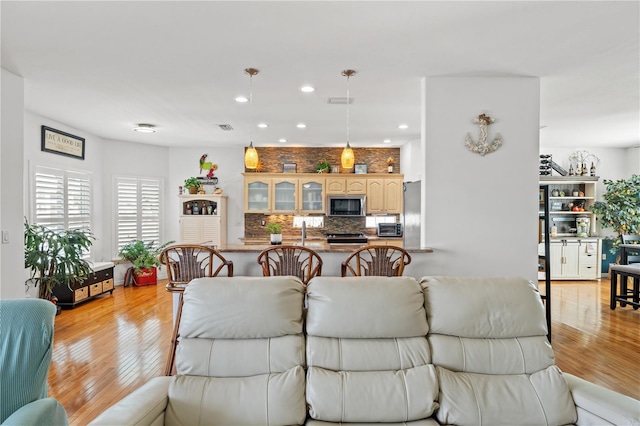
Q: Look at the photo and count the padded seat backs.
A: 4